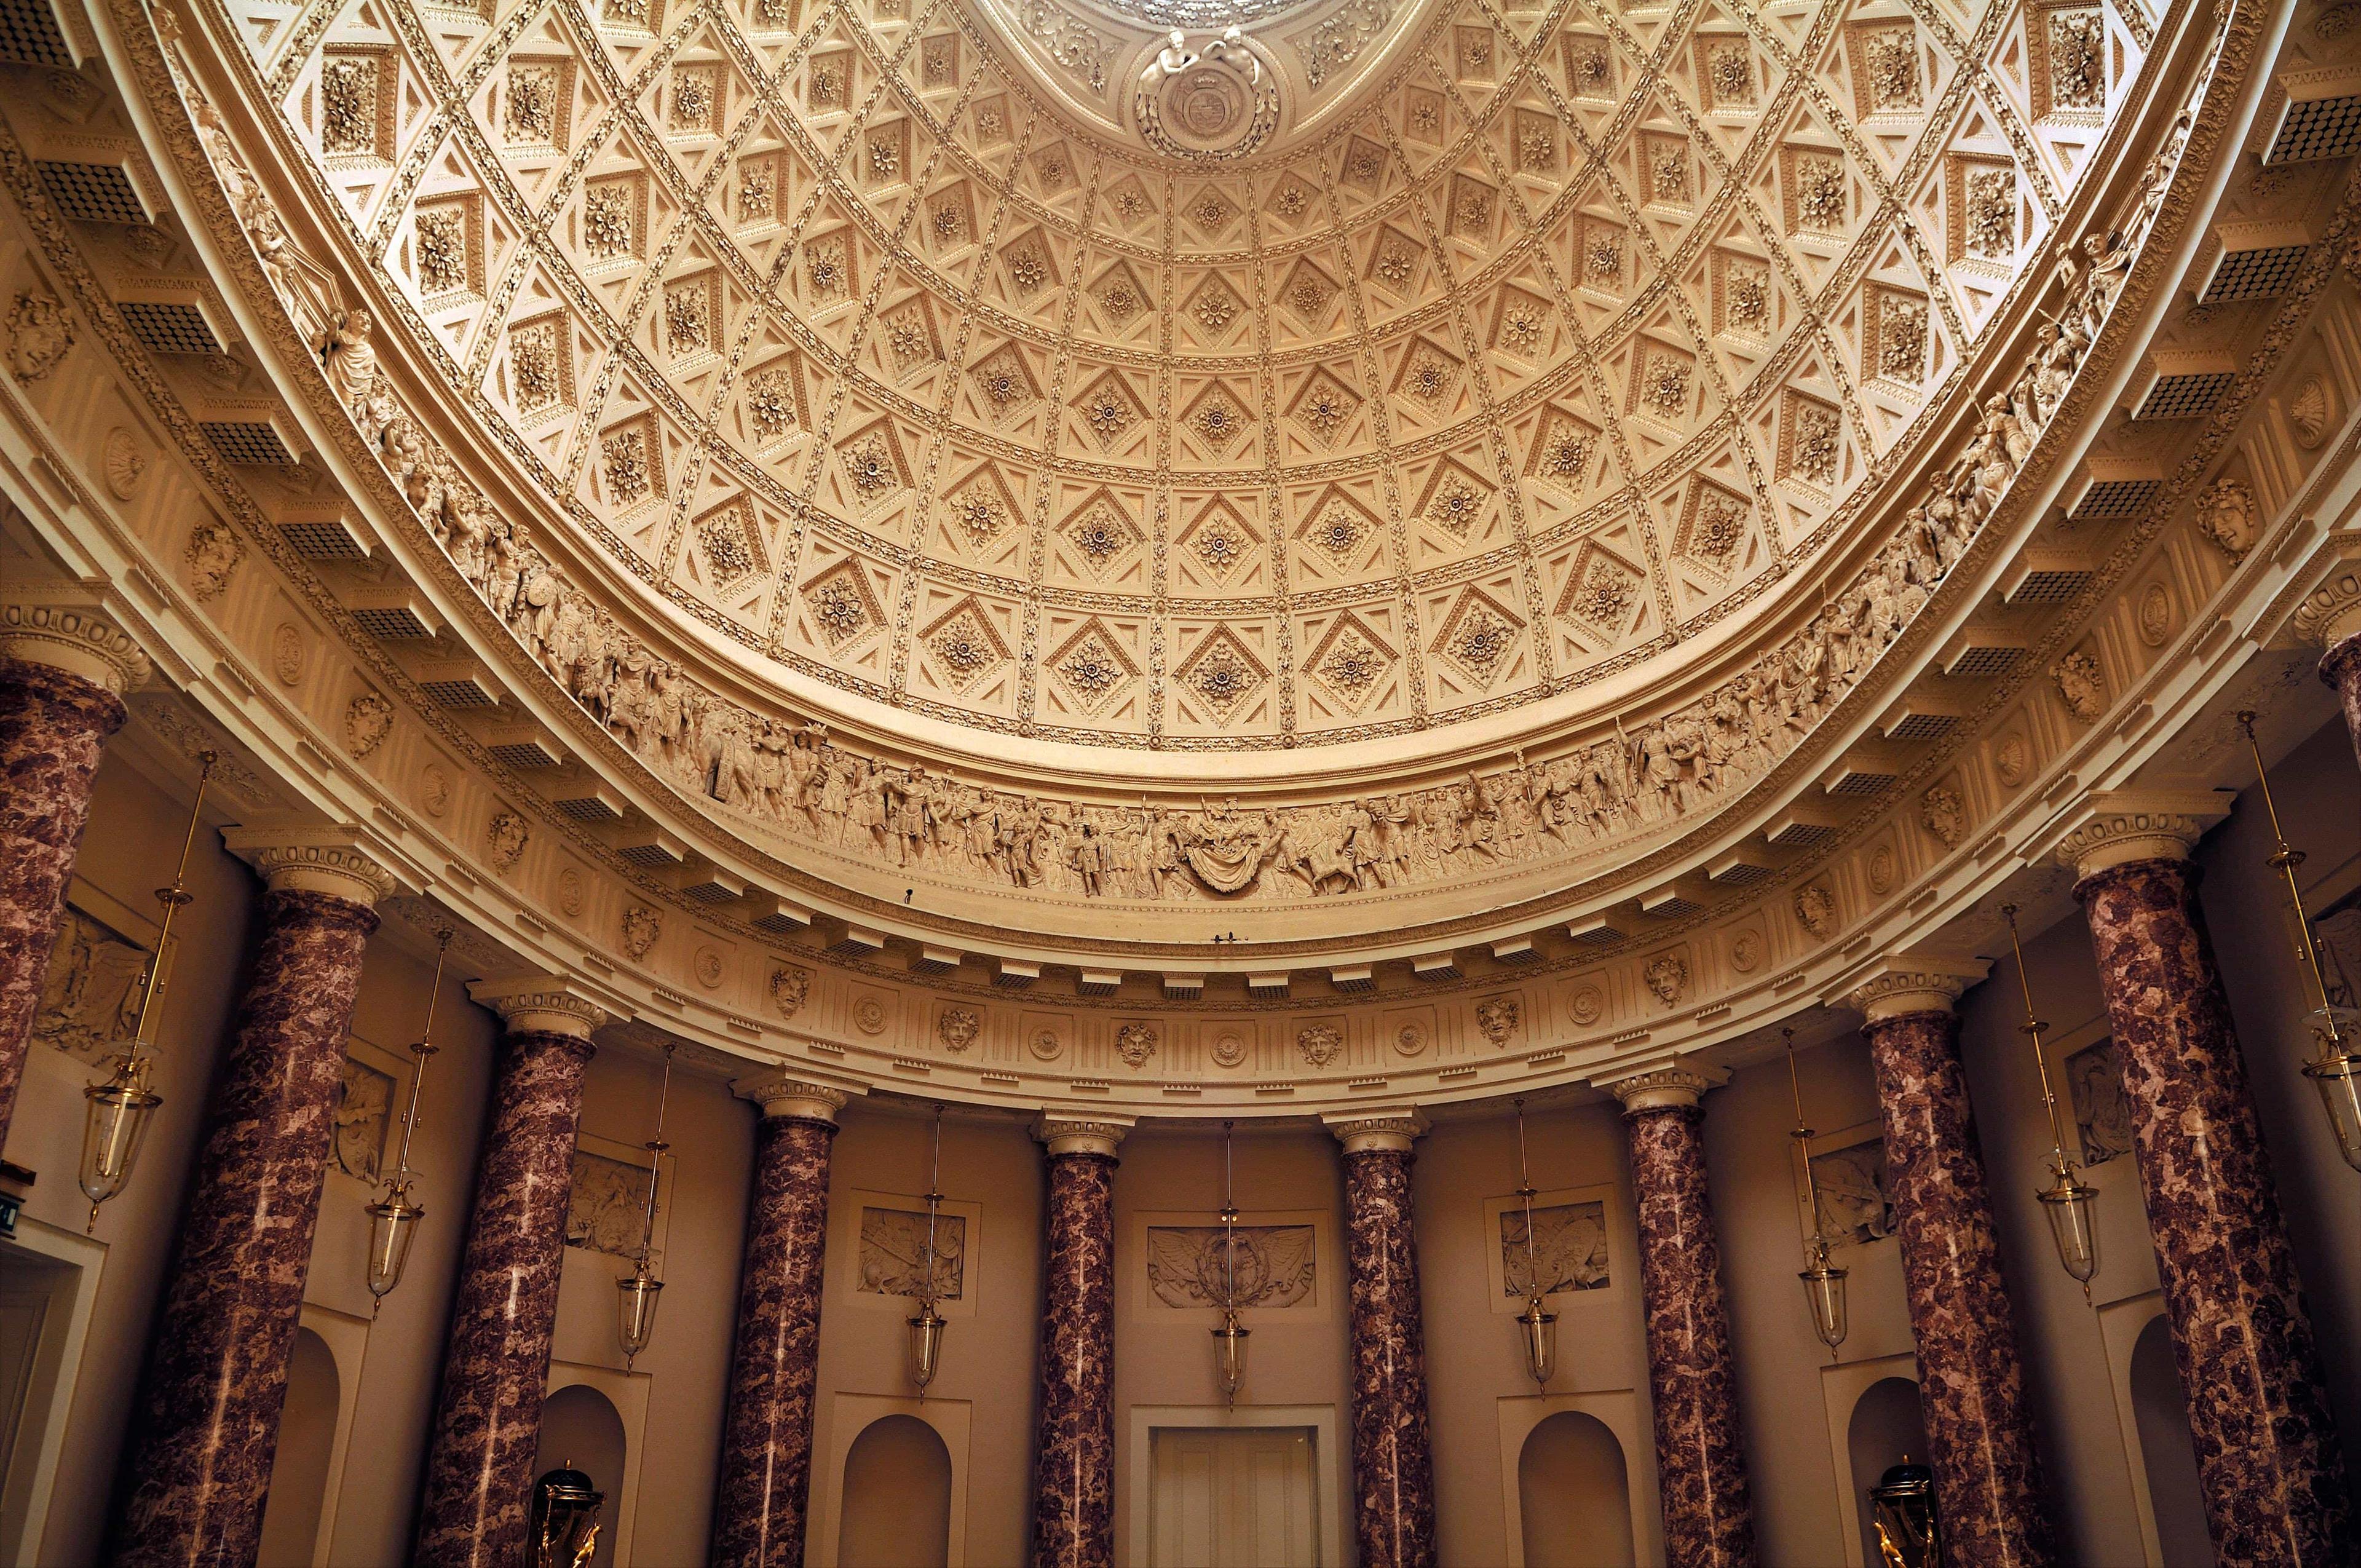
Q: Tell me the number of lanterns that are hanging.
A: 9